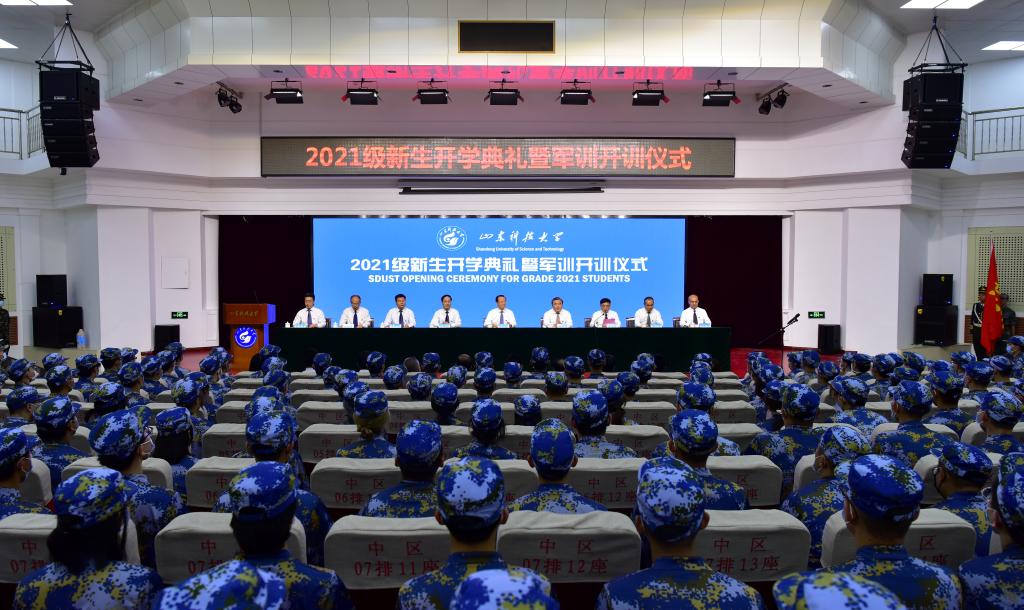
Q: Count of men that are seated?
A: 9